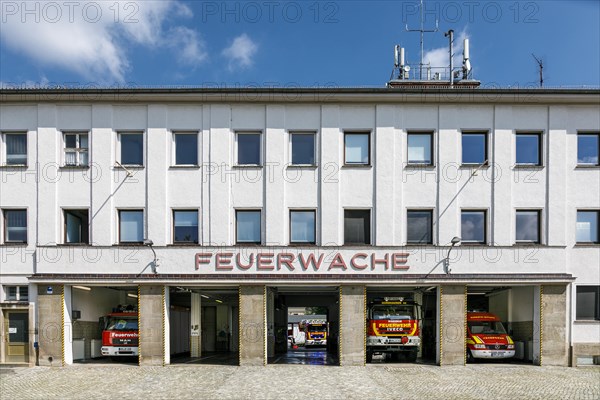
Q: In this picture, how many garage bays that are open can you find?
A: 5